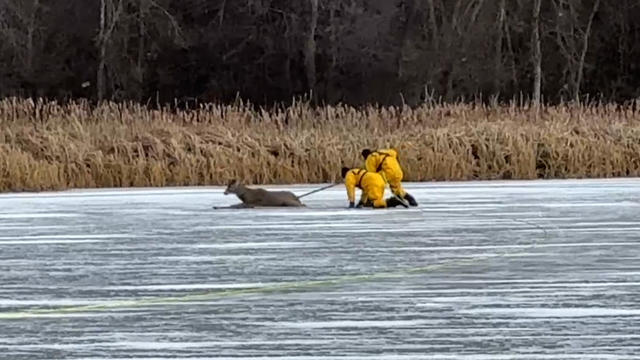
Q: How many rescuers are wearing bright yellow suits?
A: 2